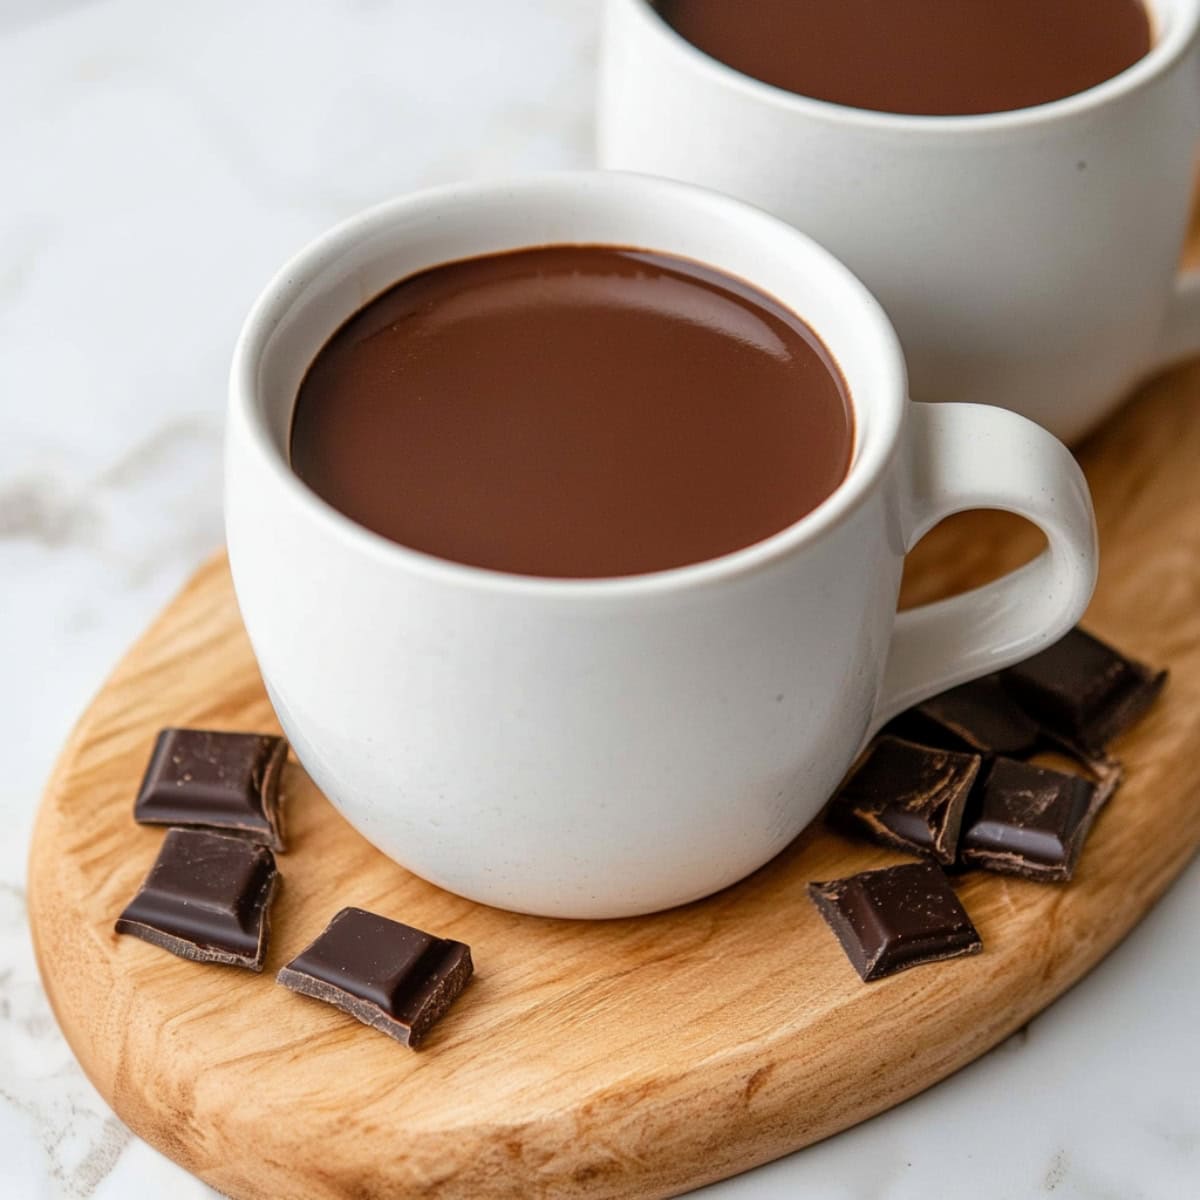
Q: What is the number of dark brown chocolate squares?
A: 8